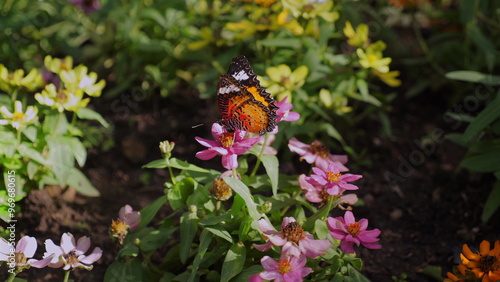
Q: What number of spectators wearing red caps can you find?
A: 0